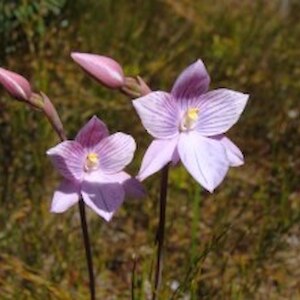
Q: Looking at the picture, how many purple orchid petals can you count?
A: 12